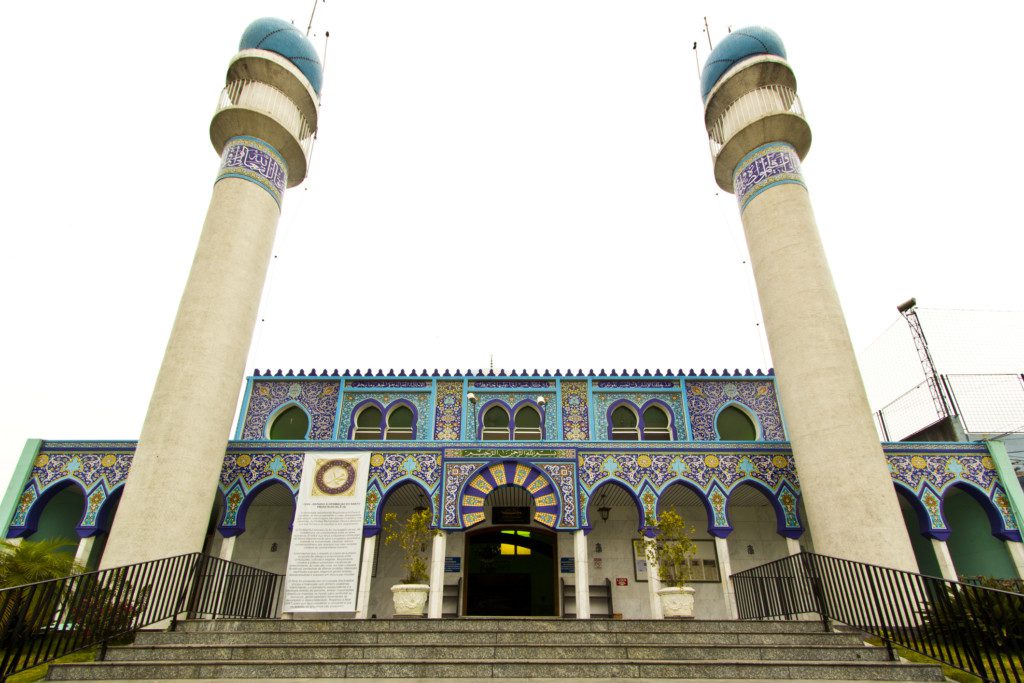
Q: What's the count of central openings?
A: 1